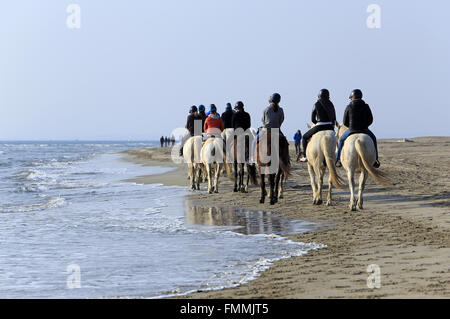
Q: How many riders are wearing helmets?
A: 8